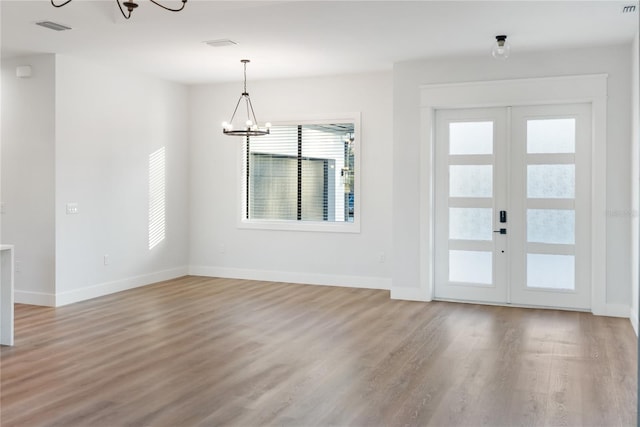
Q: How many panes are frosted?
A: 8